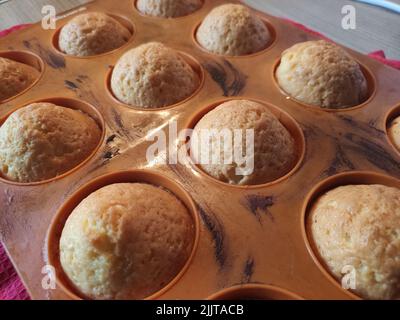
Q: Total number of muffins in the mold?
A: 11